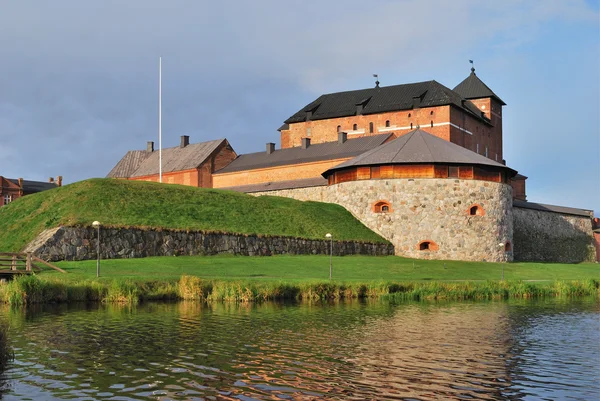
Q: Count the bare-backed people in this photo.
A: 0